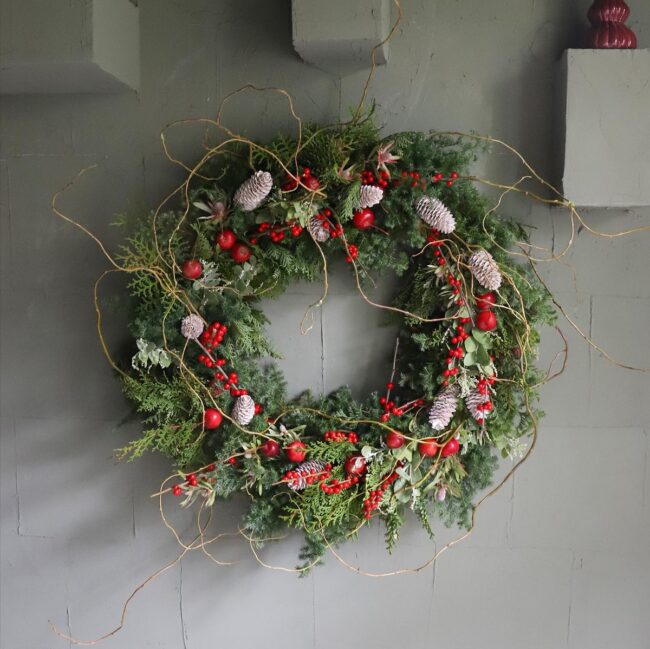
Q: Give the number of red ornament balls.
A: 14